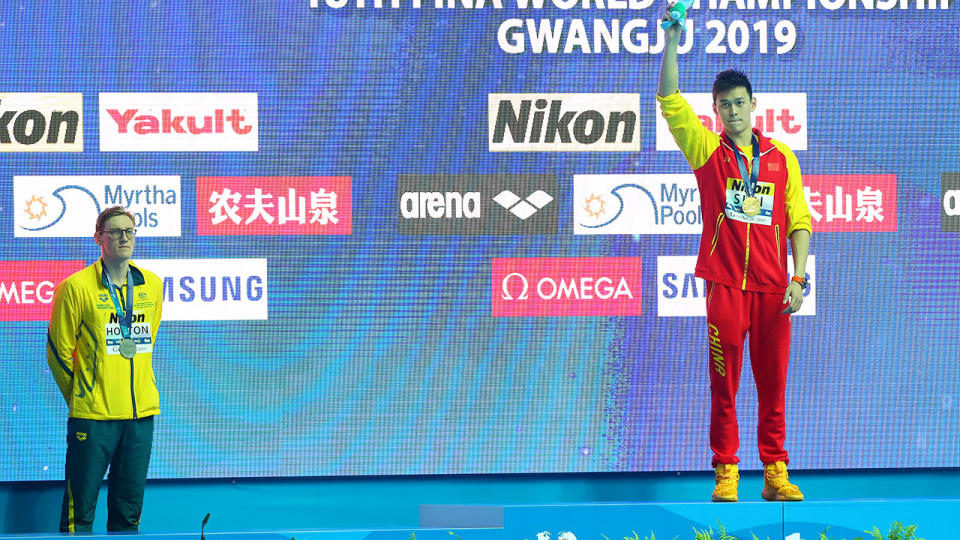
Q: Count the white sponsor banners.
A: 8